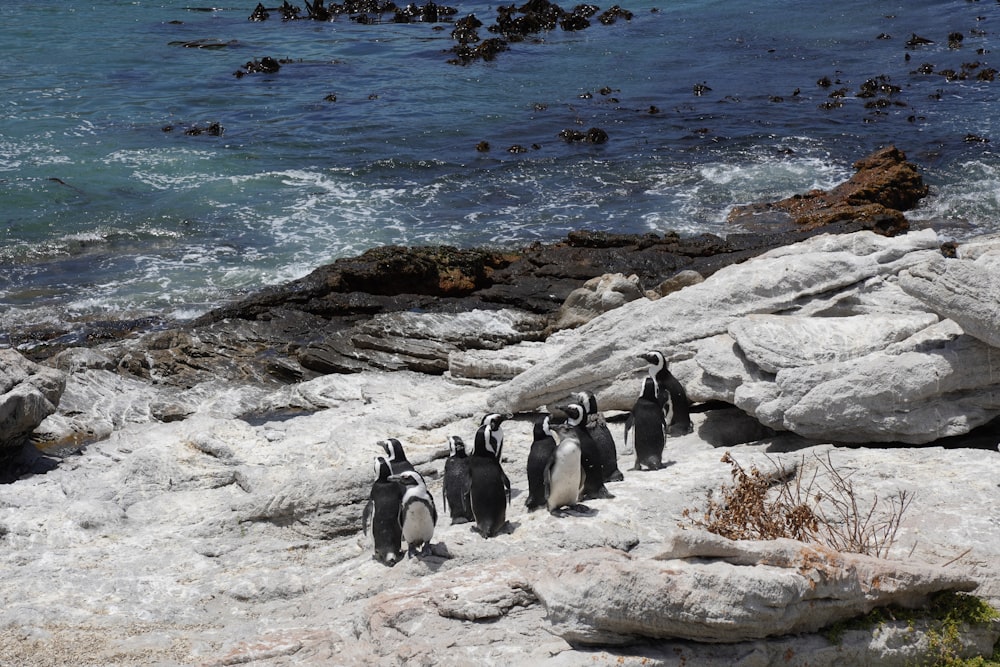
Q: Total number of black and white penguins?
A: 12